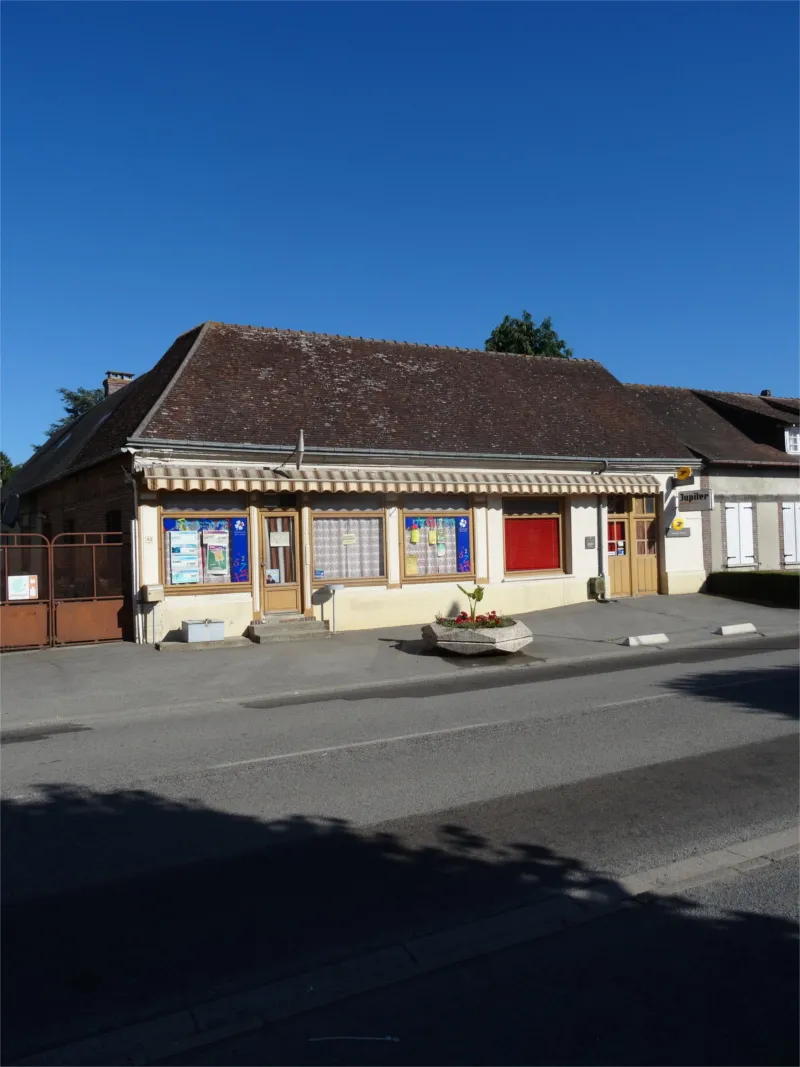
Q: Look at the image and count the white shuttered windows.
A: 2